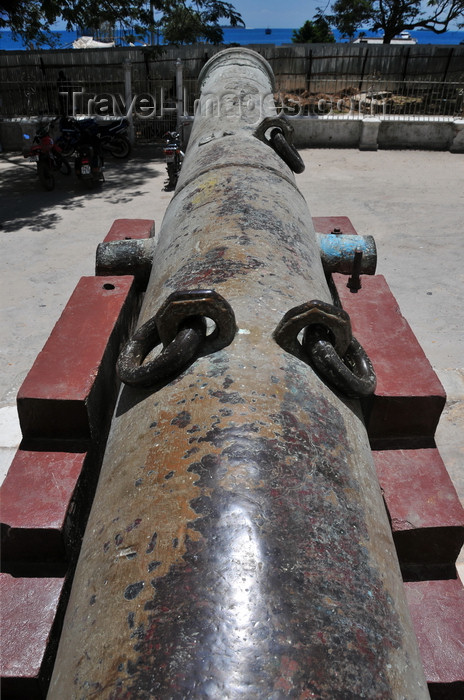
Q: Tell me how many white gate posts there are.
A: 2